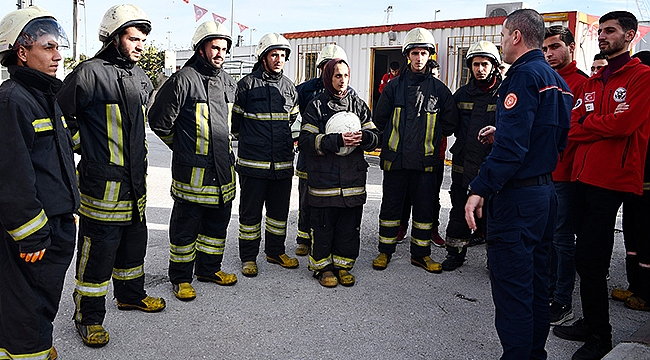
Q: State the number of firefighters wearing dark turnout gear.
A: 8